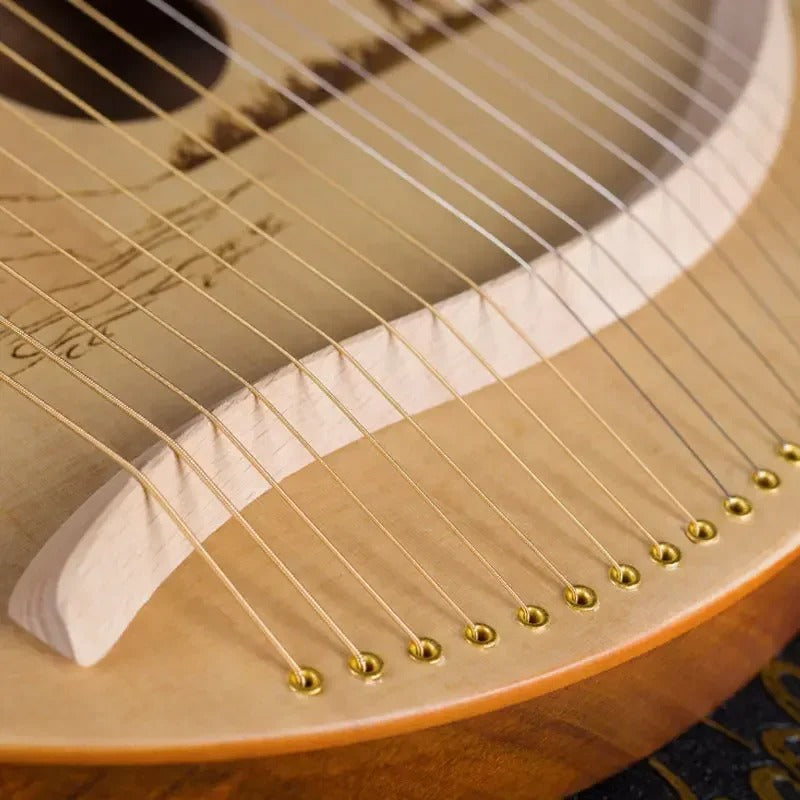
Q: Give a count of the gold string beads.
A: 12